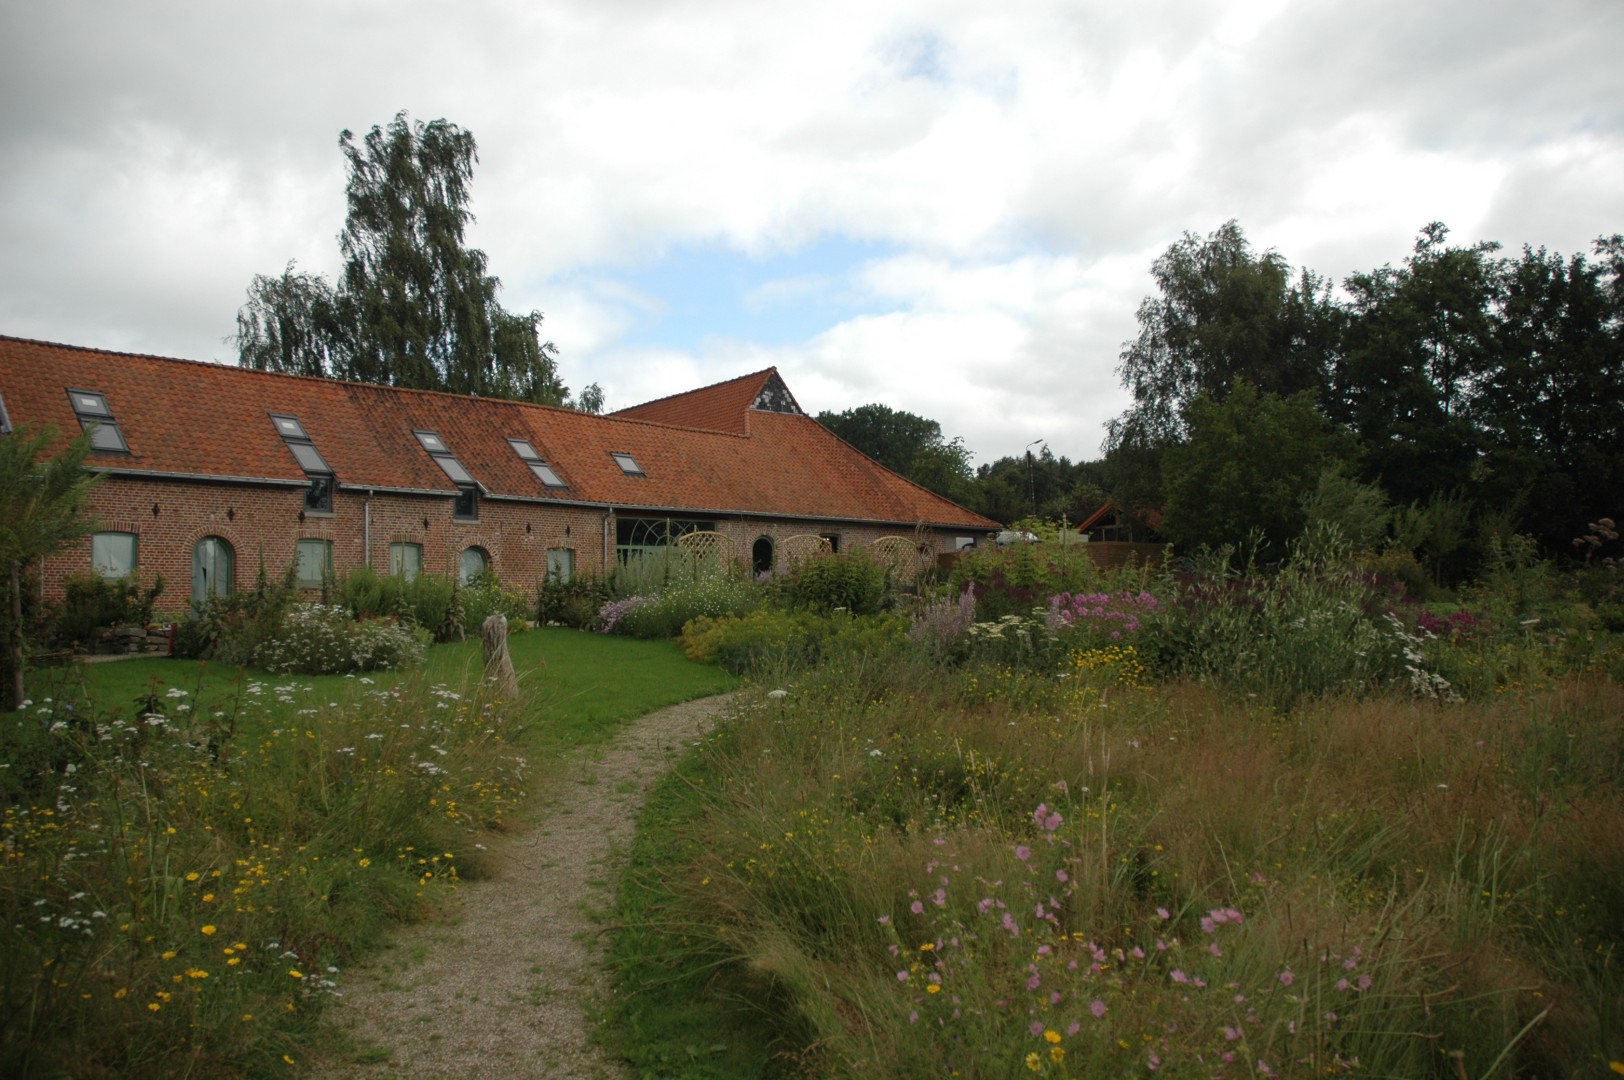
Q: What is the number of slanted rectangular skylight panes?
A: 9